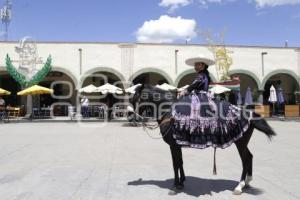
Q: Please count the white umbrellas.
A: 7